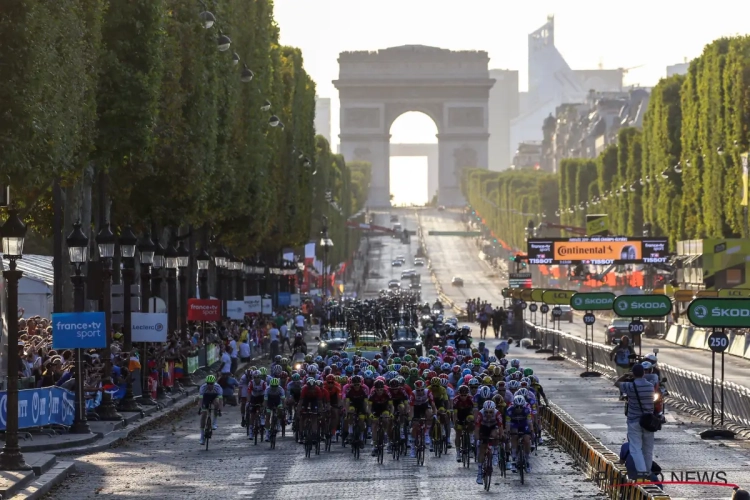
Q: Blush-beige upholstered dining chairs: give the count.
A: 0